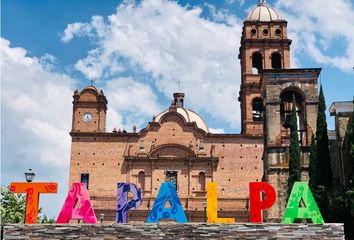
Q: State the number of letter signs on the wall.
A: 7